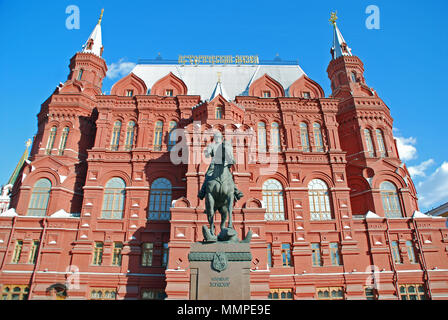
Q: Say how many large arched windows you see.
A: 6